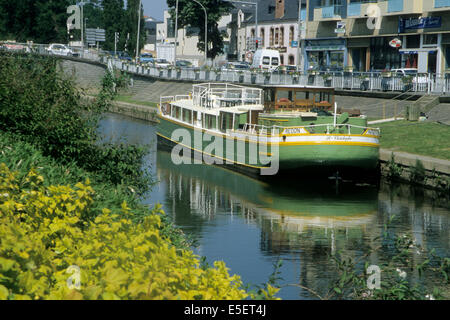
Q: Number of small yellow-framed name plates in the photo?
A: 2